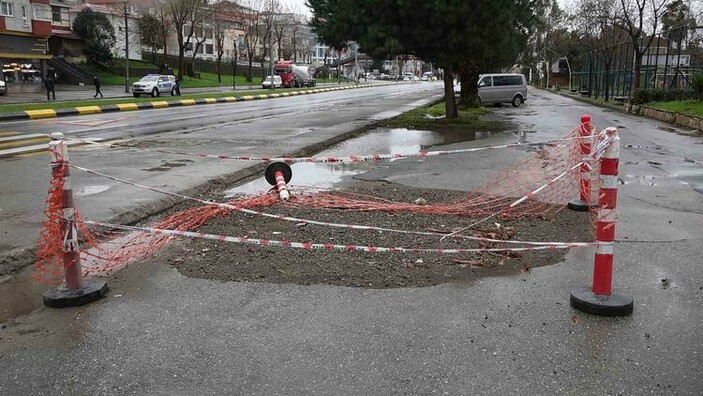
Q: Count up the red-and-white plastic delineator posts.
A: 4